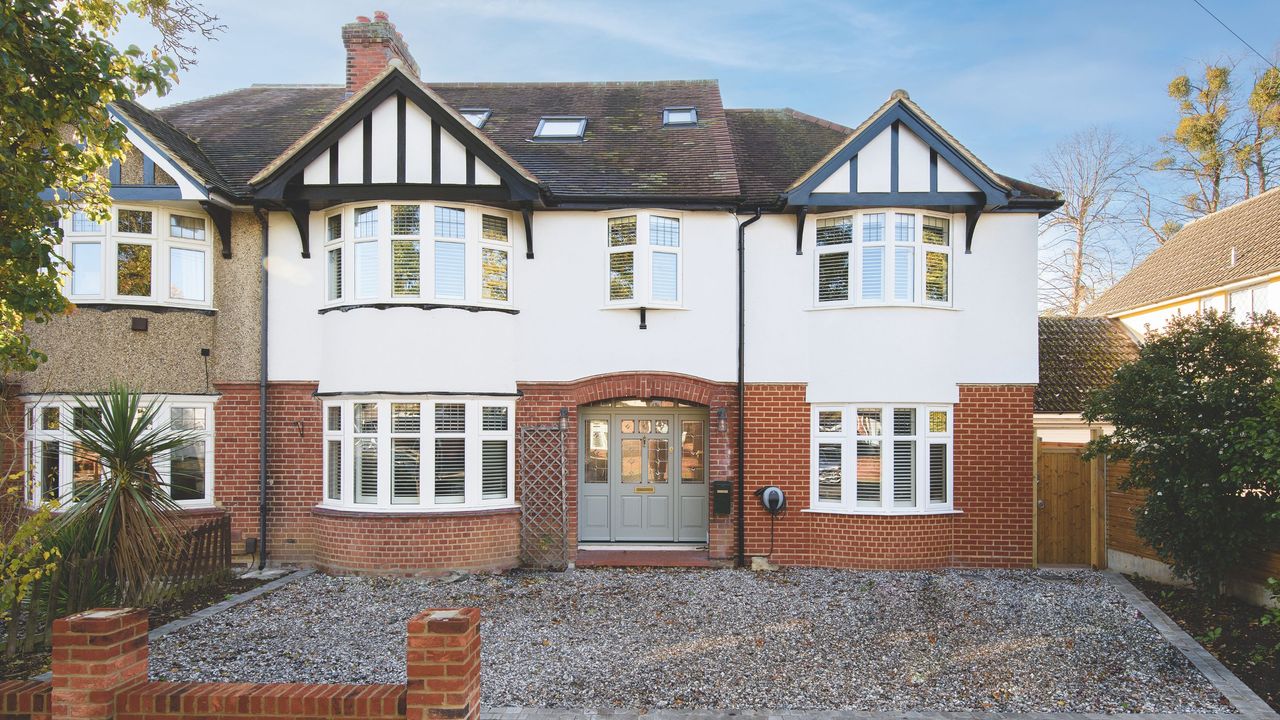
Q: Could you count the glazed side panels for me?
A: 2